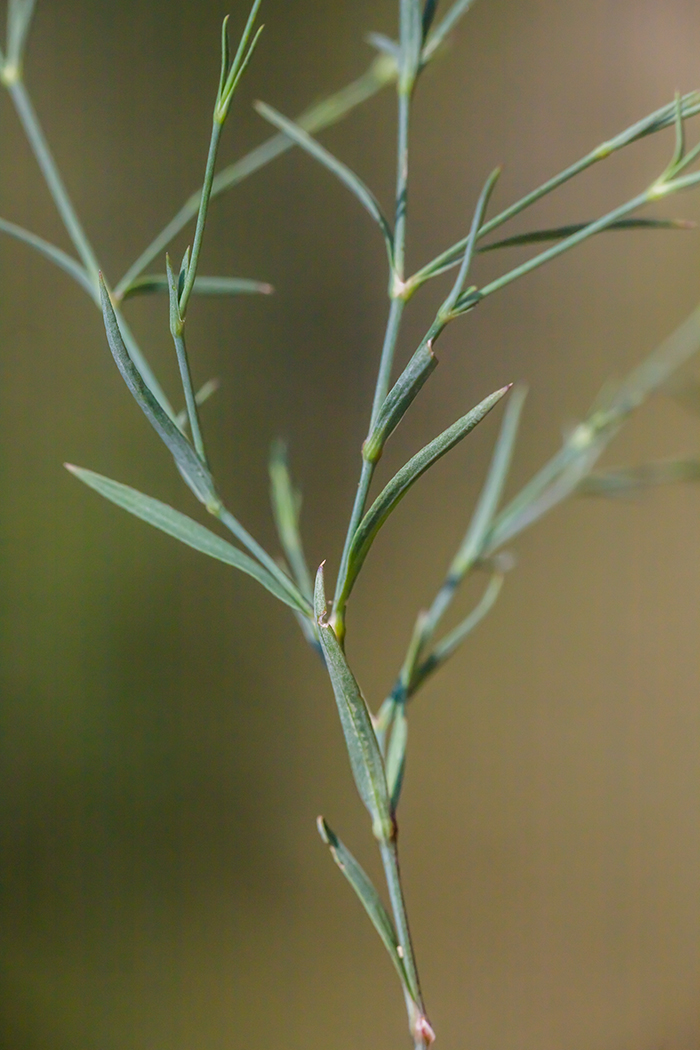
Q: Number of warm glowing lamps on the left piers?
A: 0